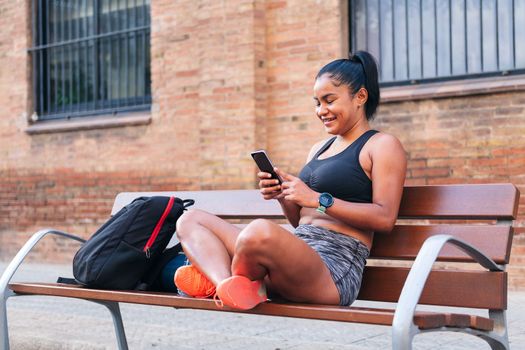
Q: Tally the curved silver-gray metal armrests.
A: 2